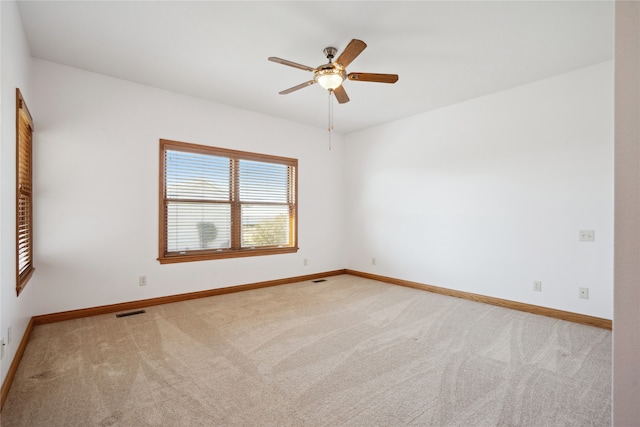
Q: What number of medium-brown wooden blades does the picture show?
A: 5